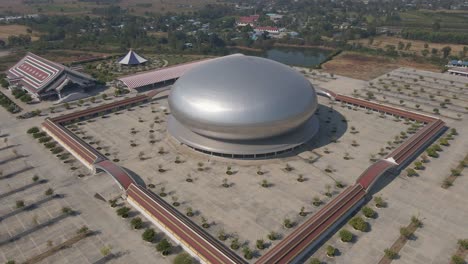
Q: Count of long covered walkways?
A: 4